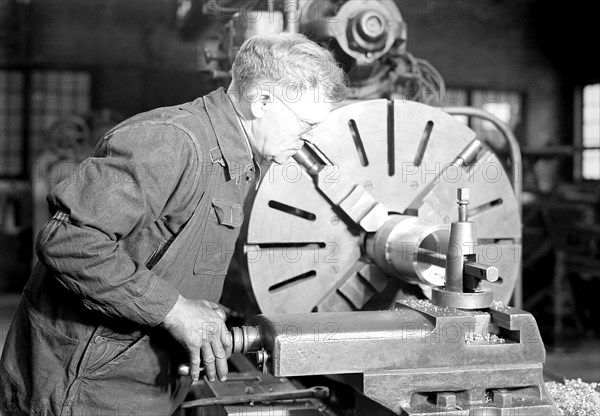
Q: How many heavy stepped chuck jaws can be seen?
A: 3